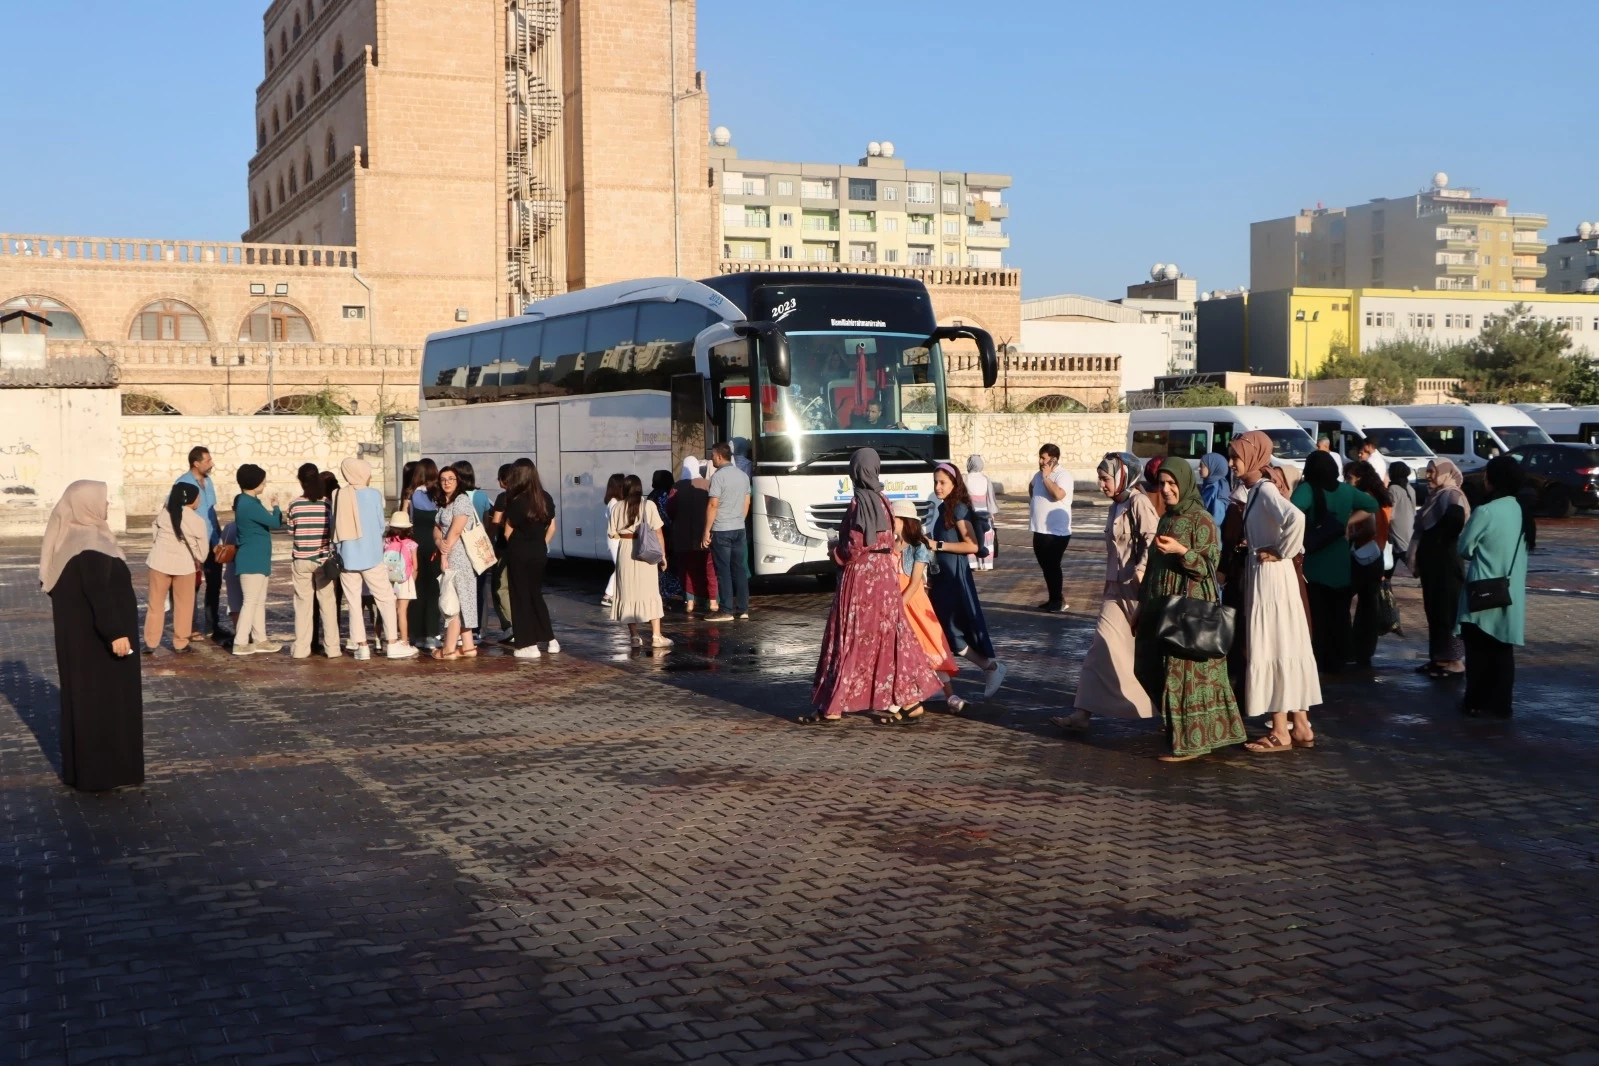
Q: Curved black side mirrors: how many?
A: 2